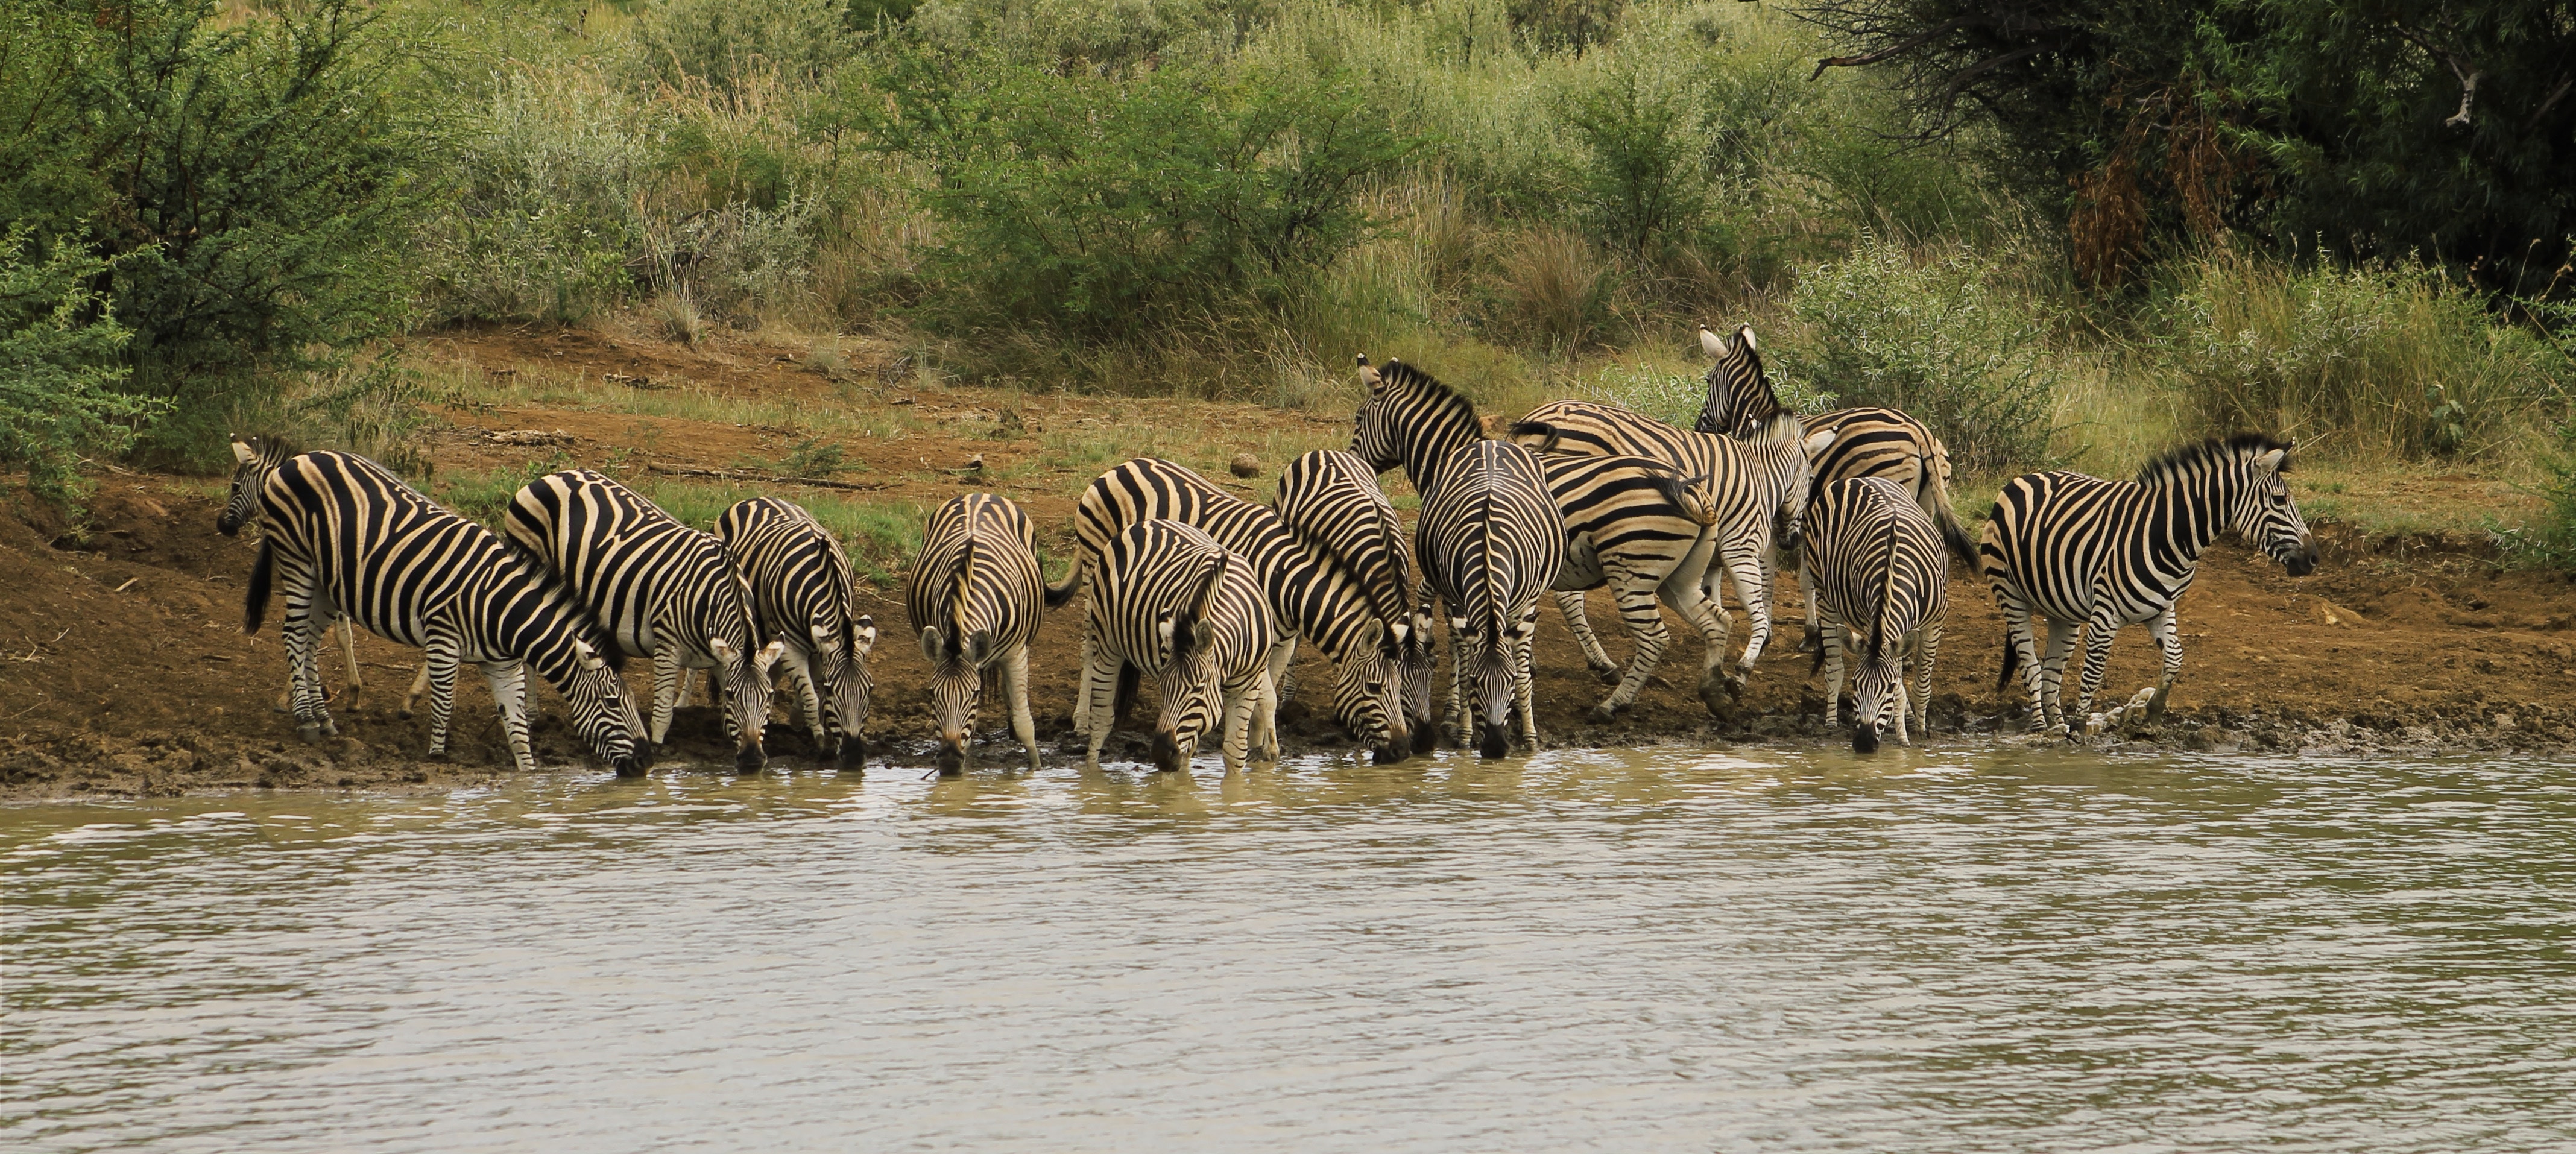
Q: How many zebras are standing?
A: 14